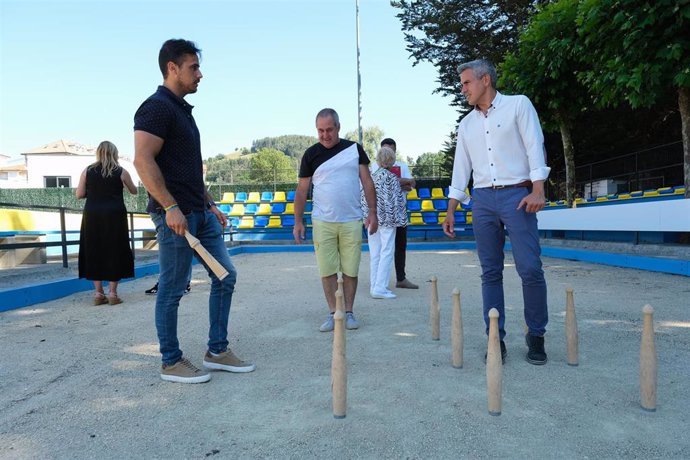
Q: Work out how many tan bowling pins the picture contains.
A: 8